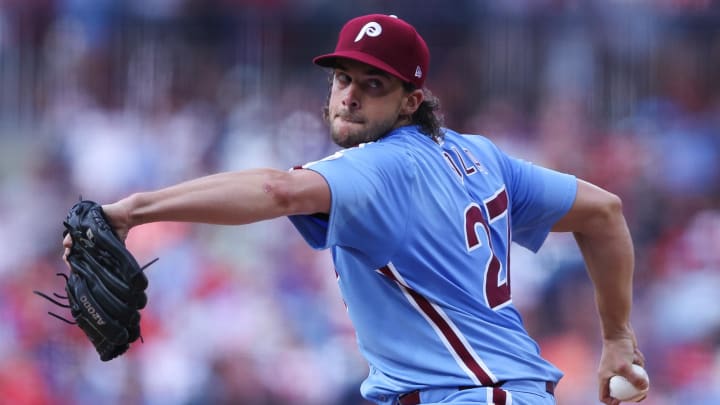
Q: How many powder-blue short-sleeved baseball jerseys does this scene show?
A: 1